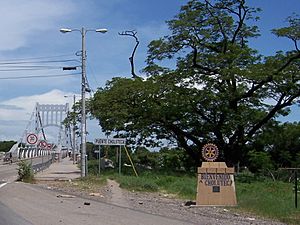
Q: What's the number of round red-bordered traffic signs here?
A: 3